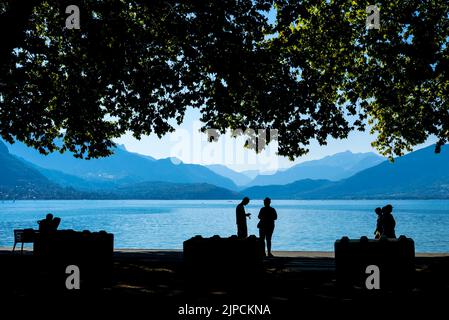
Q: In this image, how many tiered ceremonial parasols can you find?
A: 0